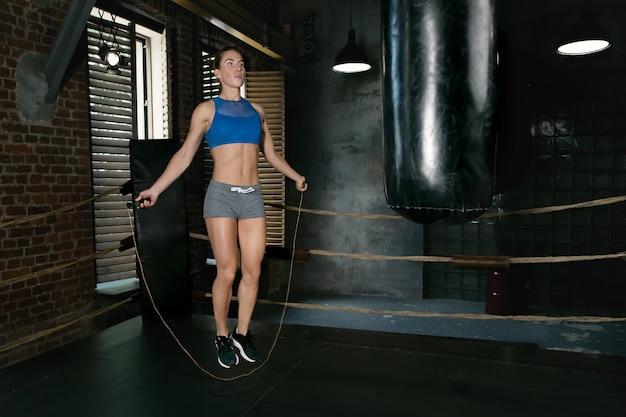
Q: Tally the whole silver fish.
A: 0